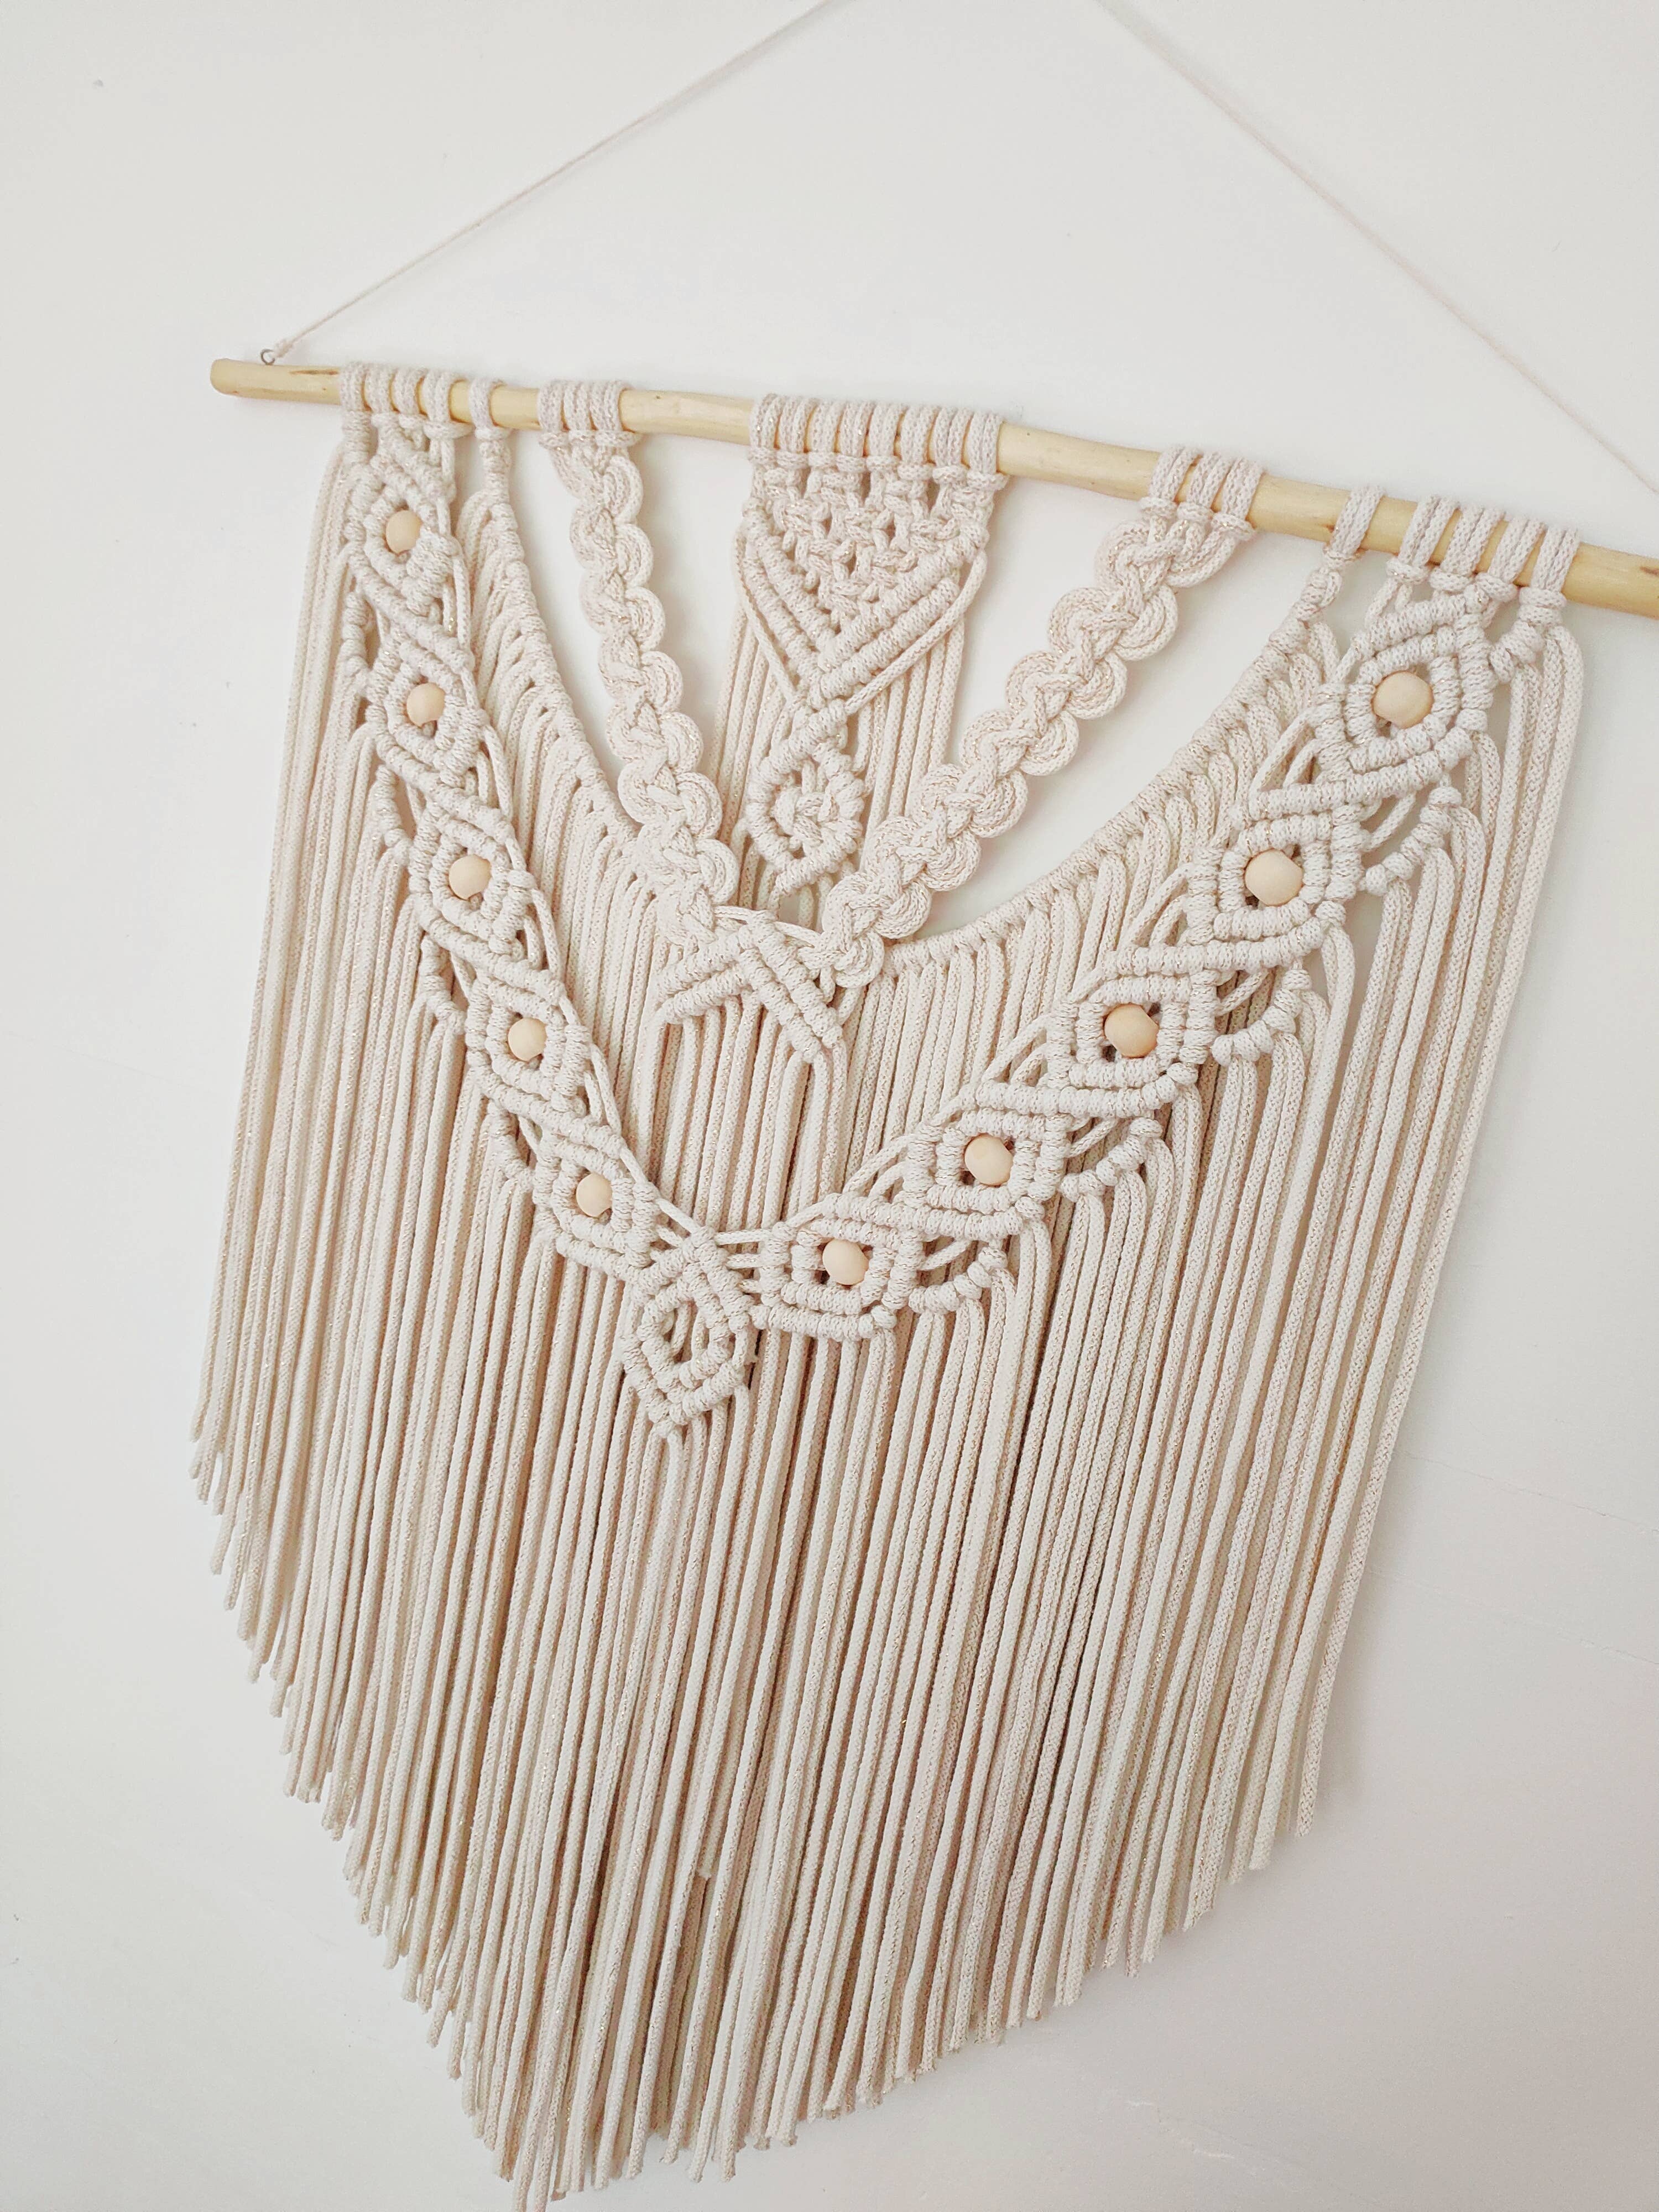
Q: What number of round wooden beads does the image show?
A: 10